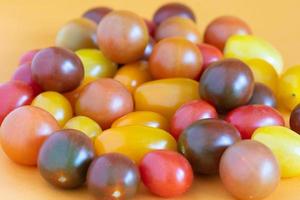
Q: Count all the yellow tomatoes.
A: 10